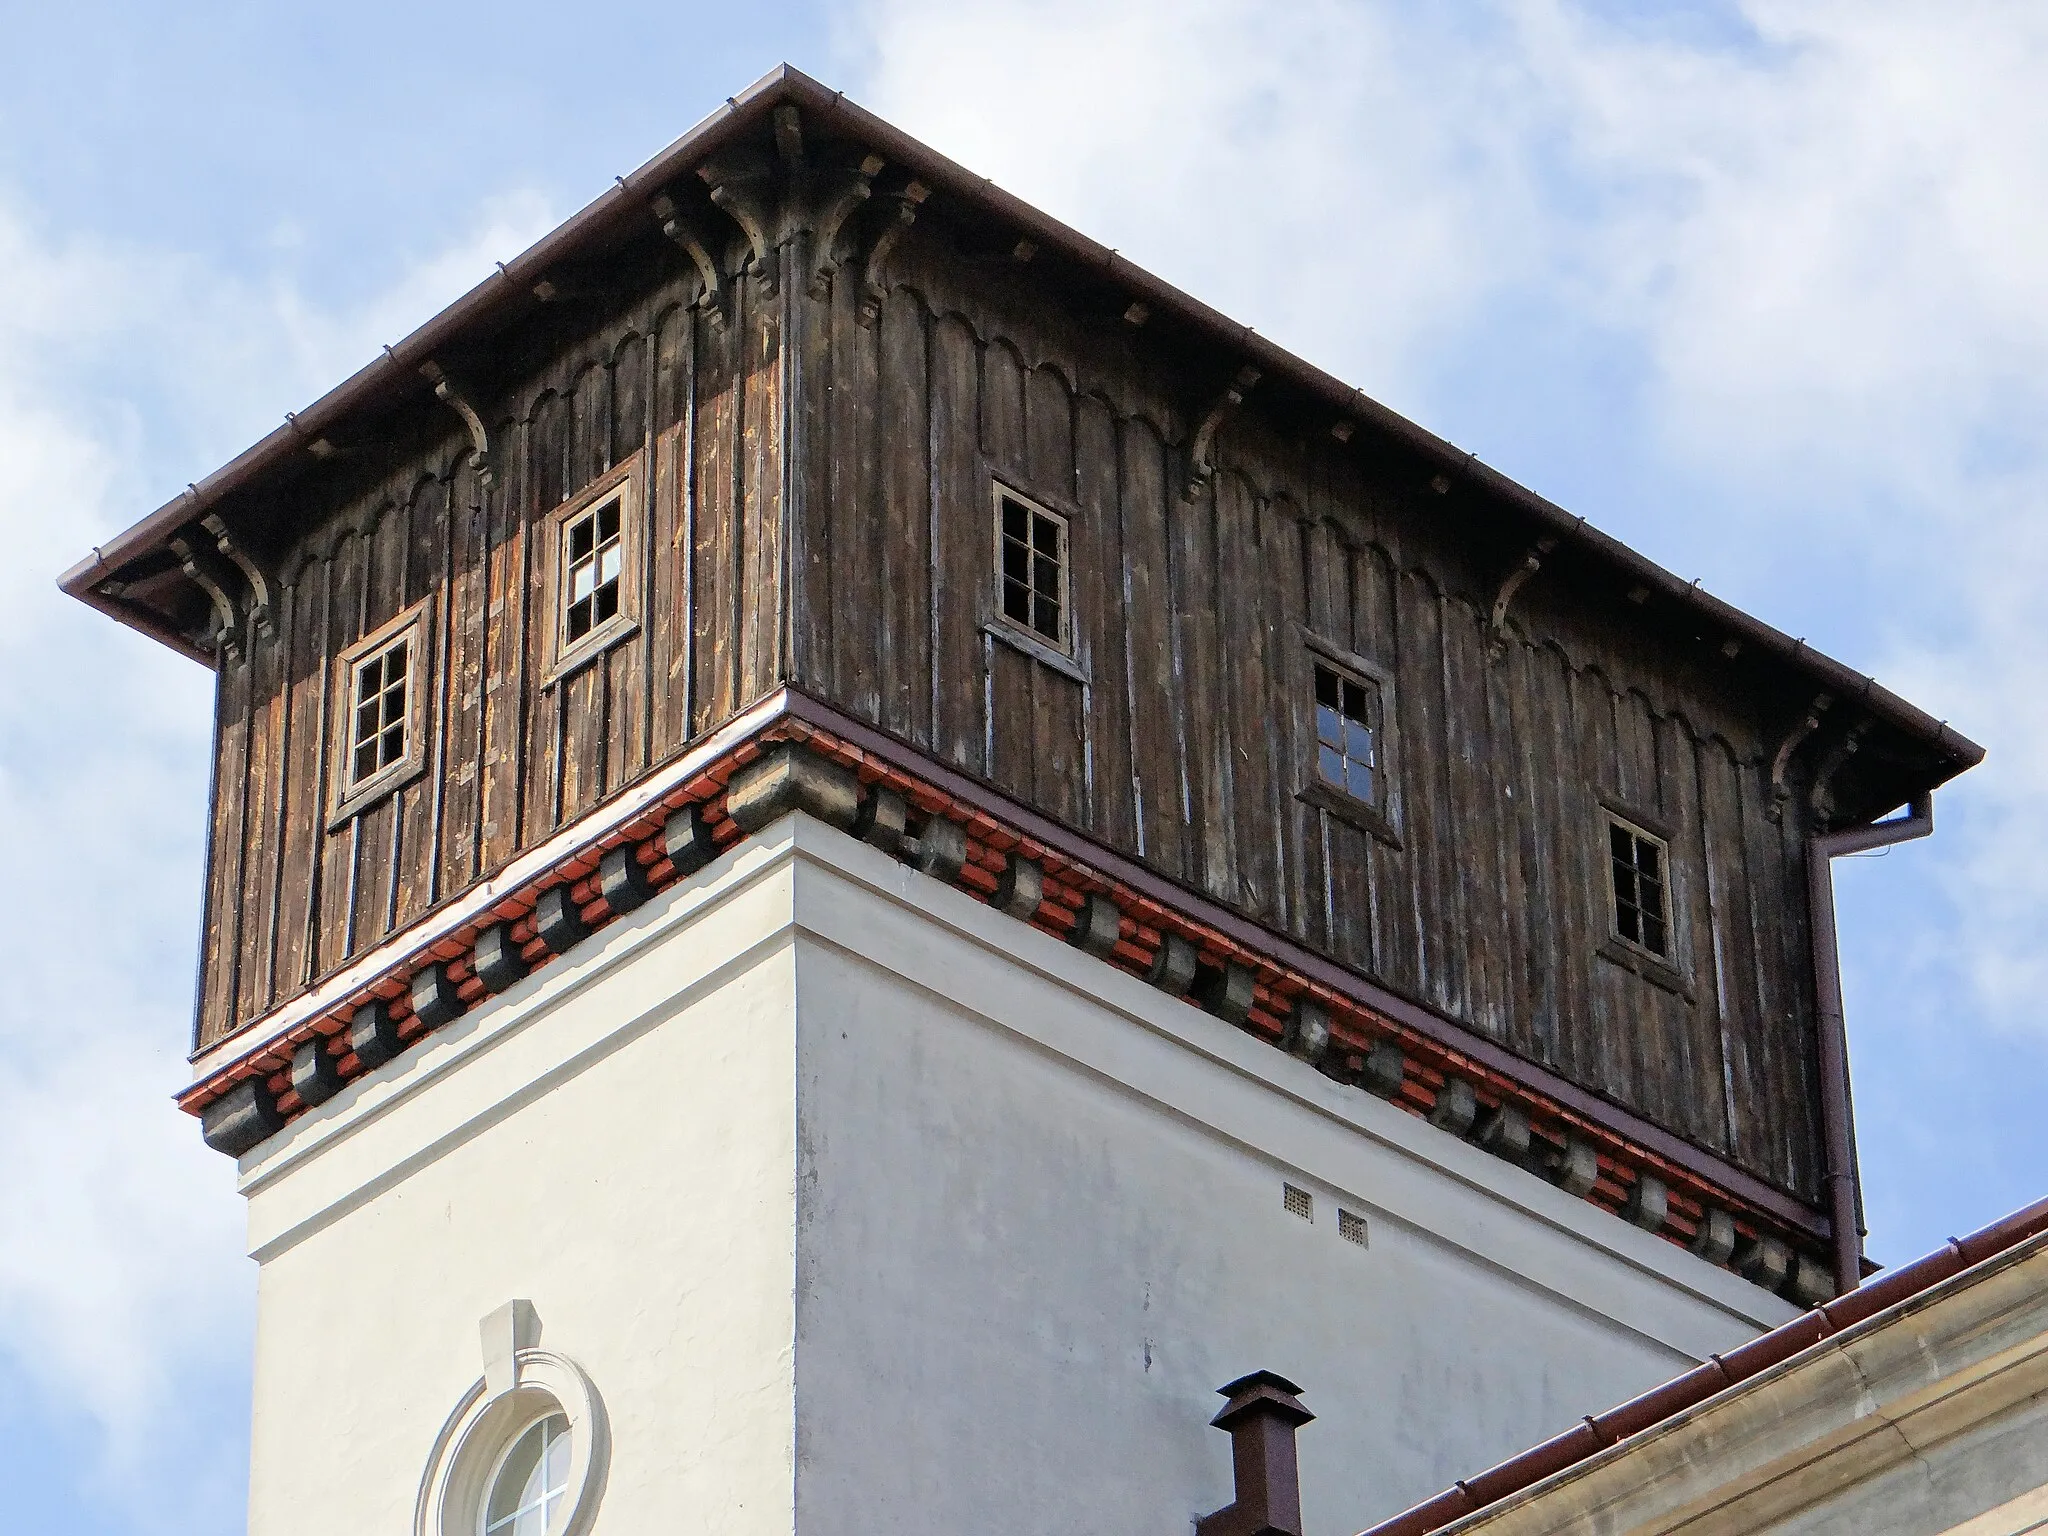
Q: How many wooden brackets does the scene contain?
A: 11